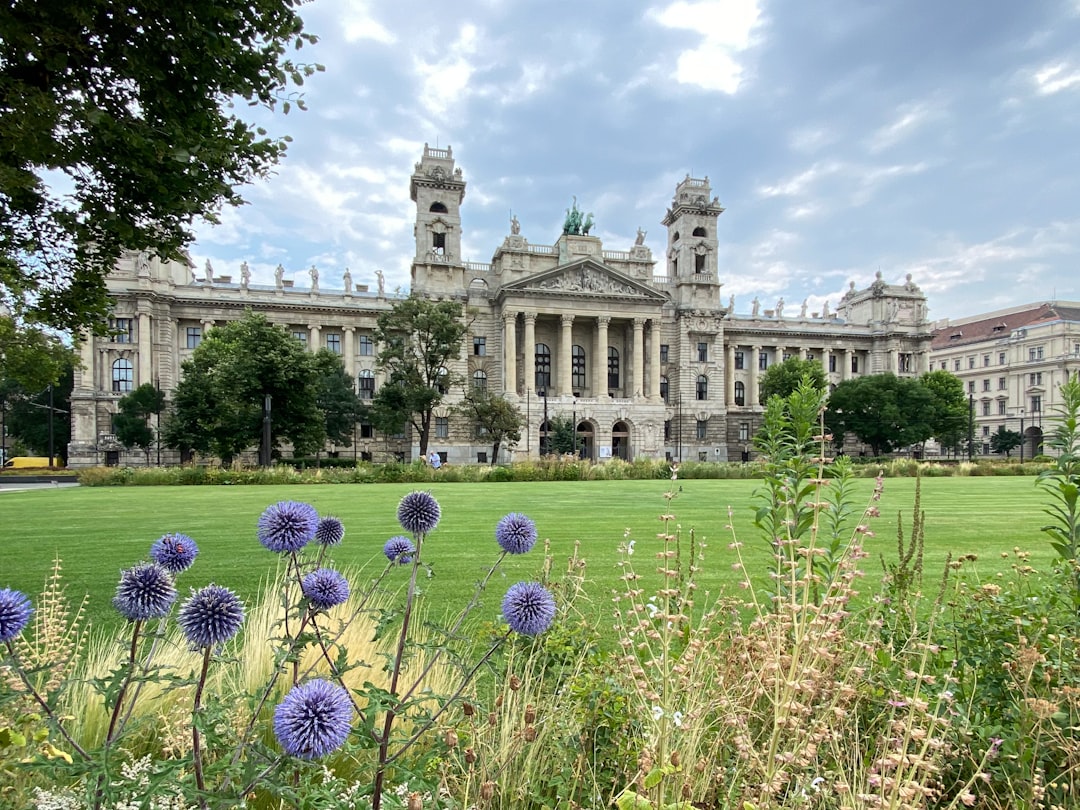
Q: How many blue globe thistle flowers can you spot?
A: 12